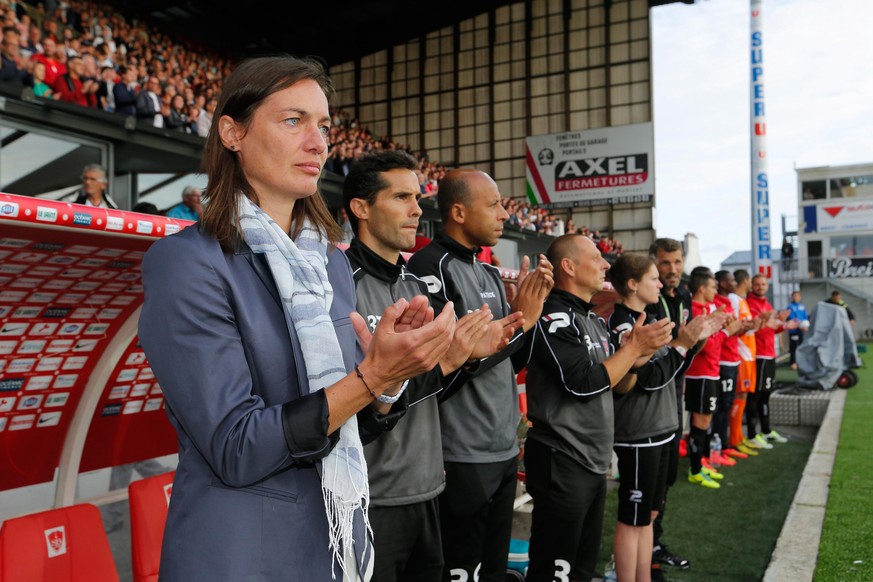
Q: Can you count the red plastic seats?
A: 2